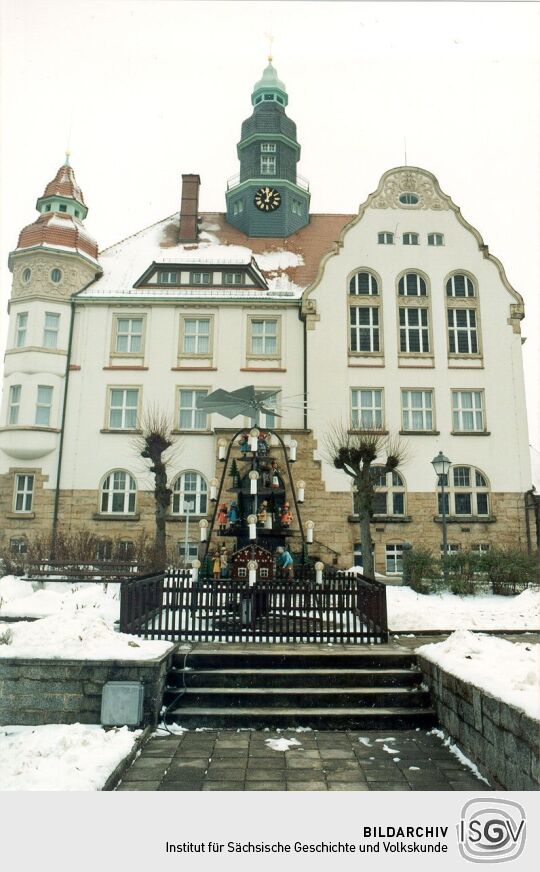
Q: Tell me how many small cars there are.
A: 0